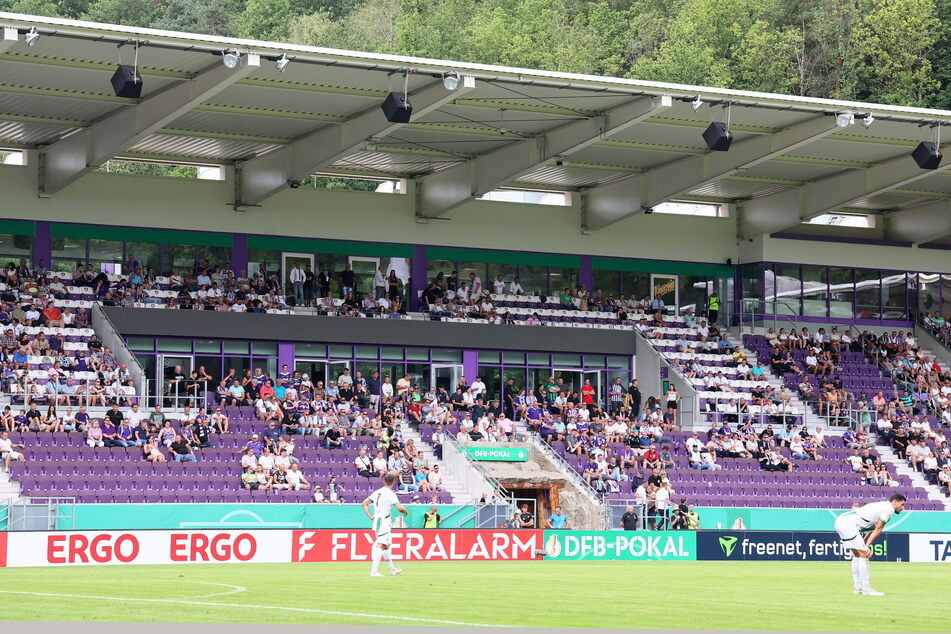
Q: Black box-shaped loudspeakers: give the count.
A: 4